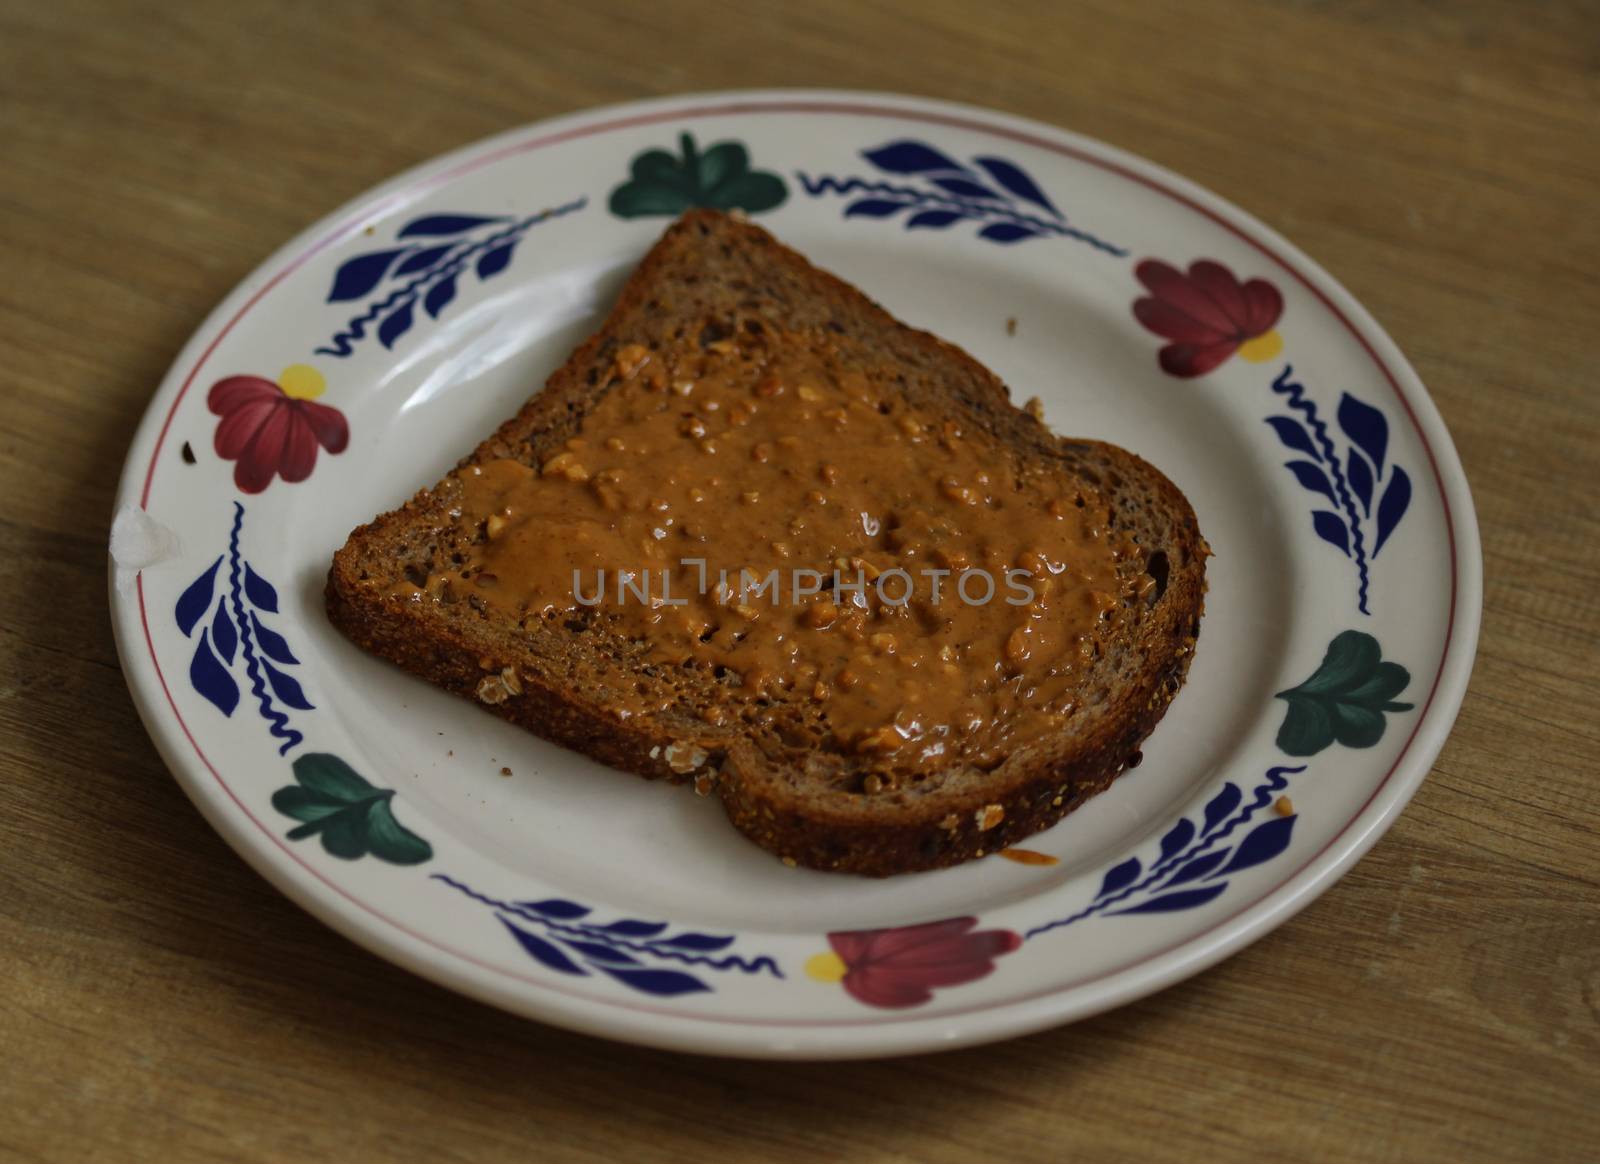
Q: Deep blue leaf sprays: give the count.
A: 6